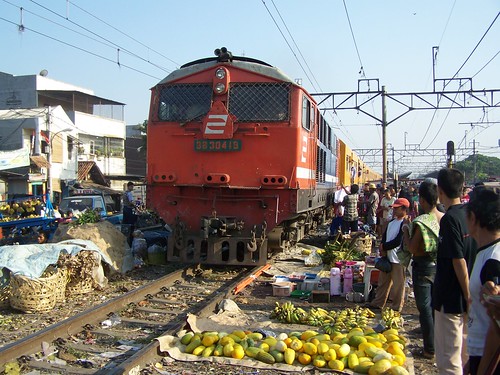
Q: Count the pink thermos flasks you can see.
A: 2